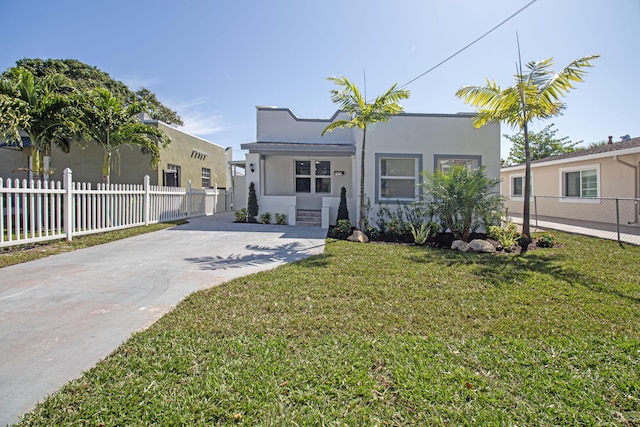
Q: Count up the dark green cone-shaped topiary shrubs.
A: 2